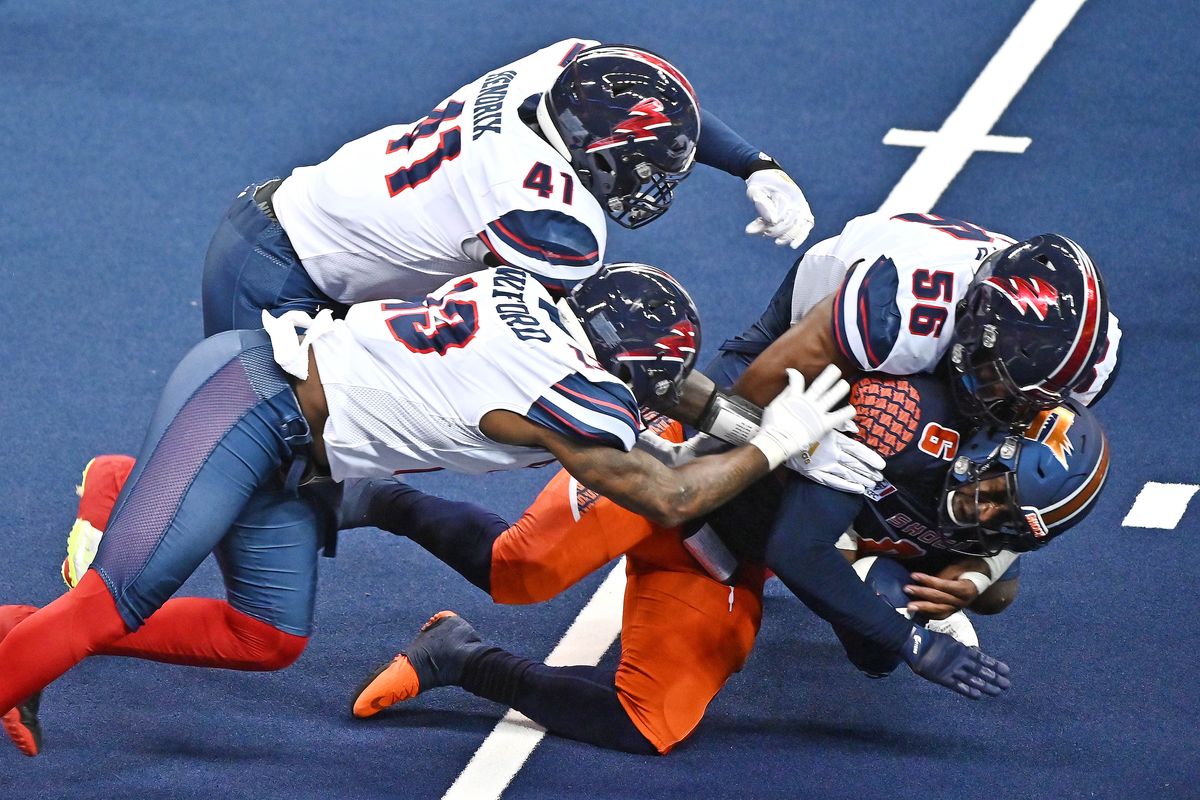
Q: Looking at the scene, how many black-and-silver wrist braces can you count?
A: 1